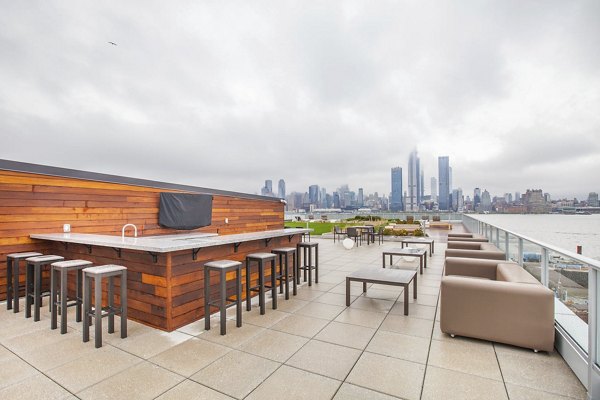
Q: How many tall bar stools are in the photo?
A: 8